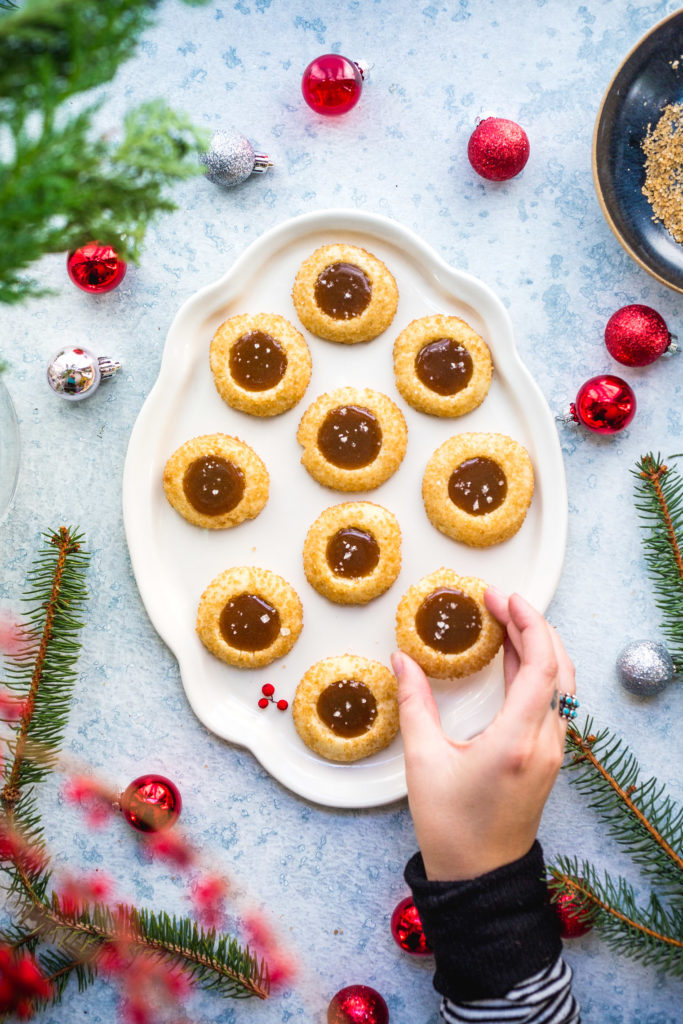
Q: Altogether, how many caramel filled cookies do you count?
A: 10